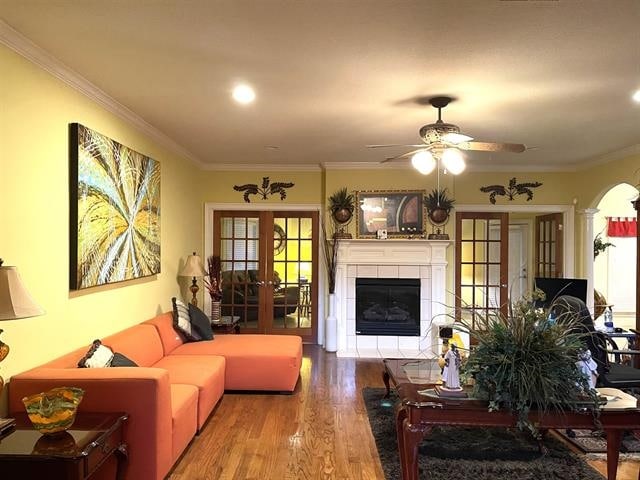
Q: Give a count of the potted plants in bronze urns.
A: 2